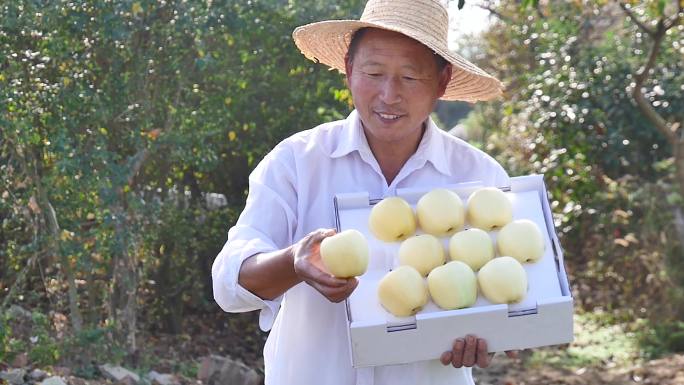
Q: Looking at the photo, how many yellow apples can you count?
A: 10